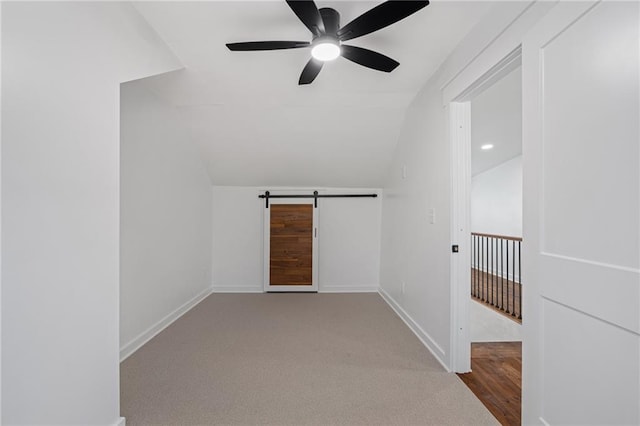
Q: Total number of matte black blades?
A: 5